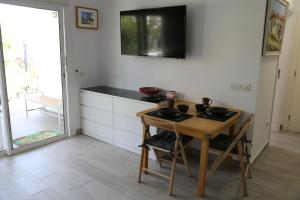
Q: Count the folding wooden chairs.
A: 2